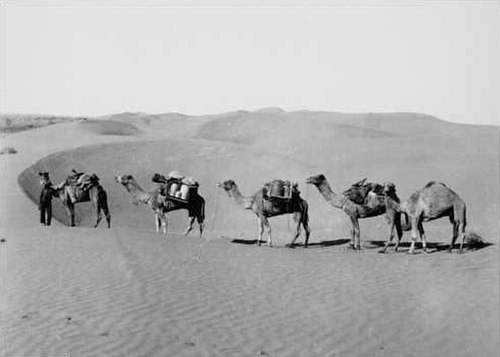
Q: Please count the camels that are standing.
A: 5